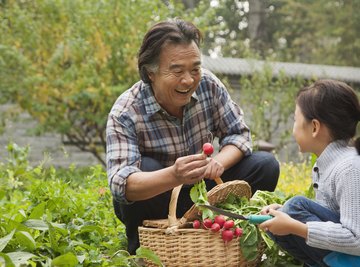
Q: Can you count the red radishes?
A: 8